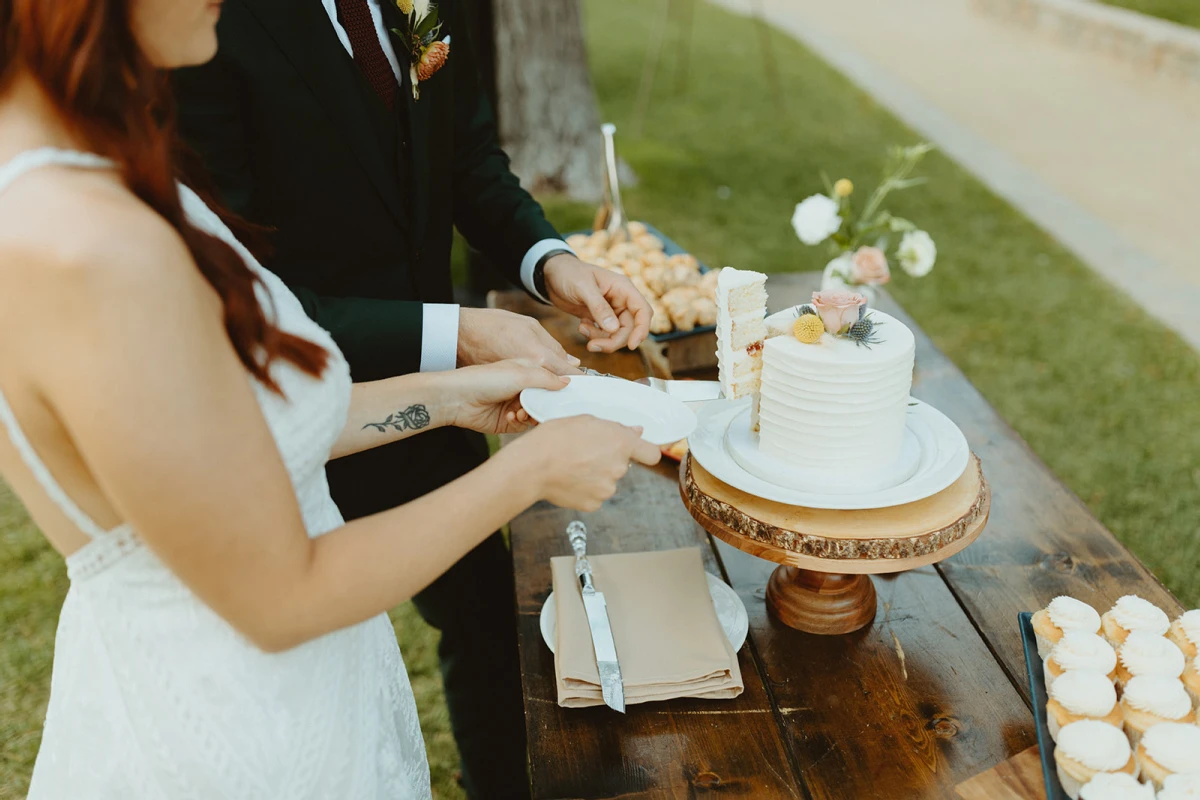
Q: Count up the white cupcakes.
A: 12